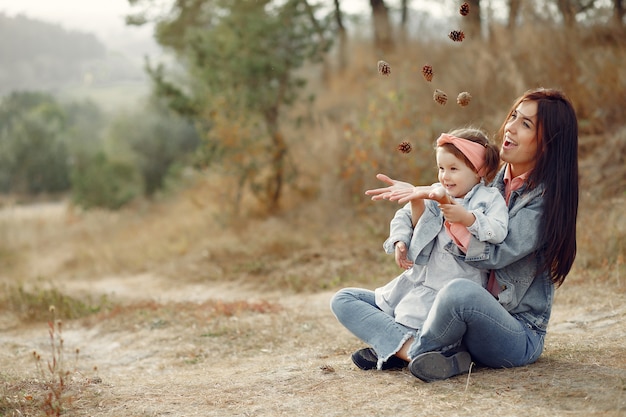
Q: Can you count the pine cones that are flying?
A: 7